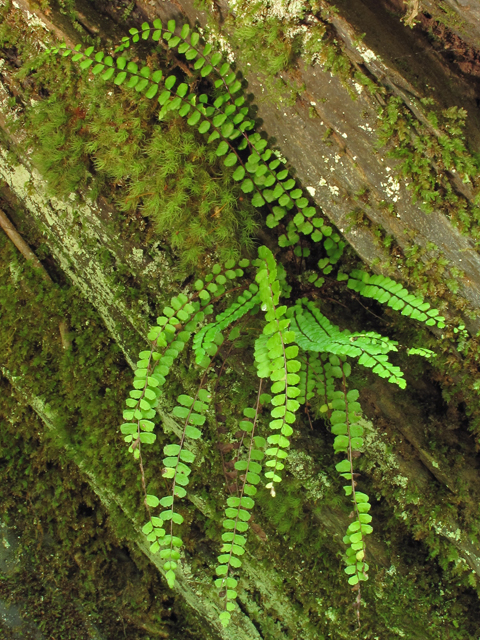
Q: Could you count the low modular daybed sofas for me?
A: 0